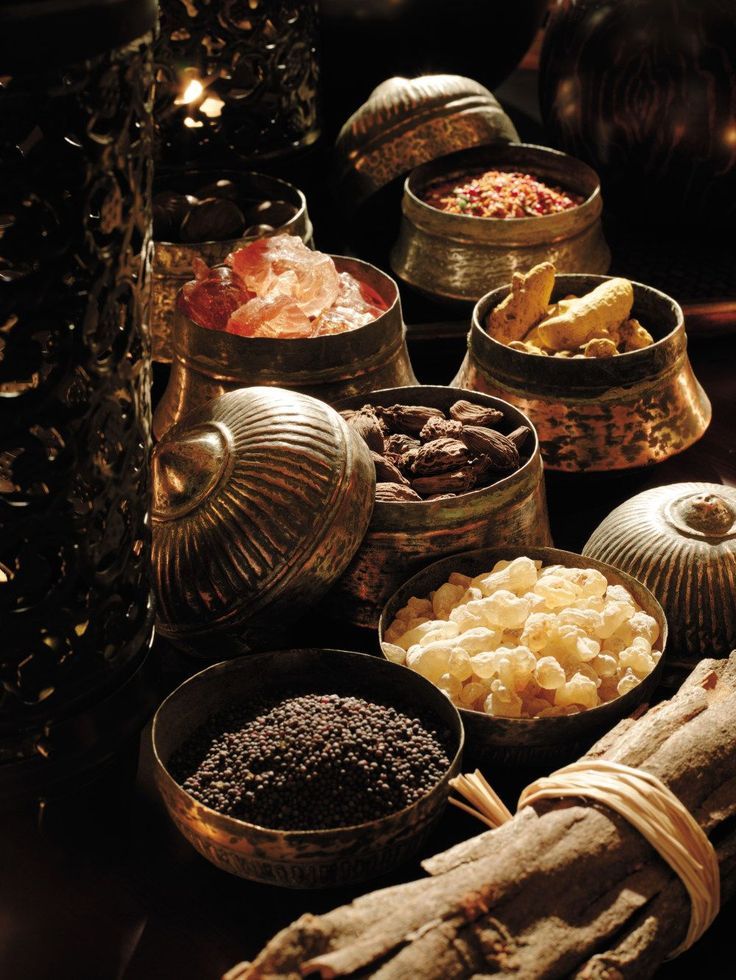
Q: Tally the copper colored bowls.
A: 7